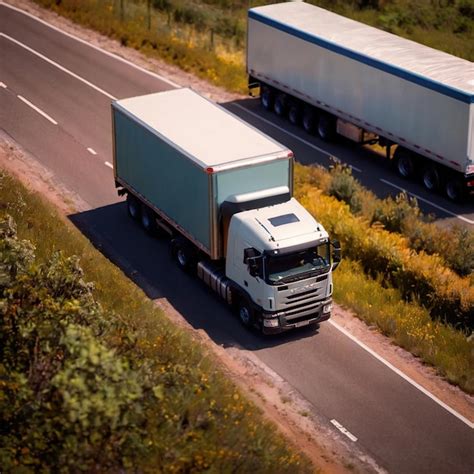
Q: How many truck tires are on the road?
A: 12